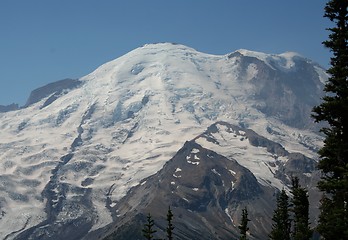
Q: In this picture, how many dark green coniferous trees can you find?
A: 6